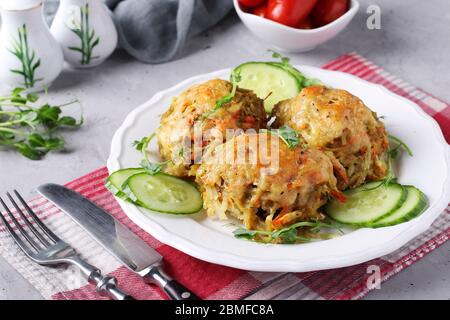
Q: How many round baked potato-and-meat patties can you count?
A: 3